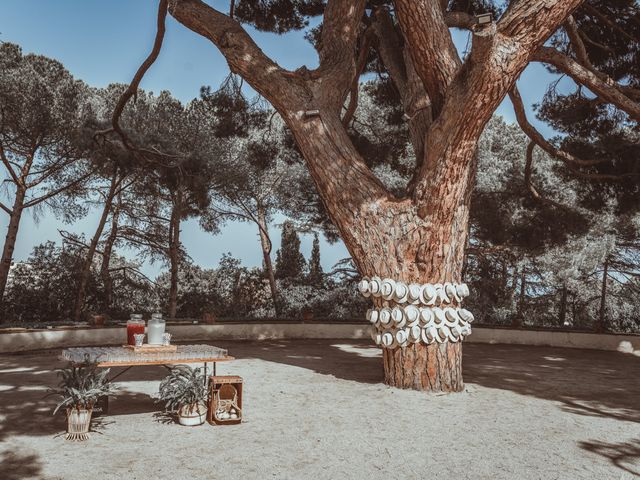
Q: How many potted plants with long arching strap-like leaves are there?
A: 2